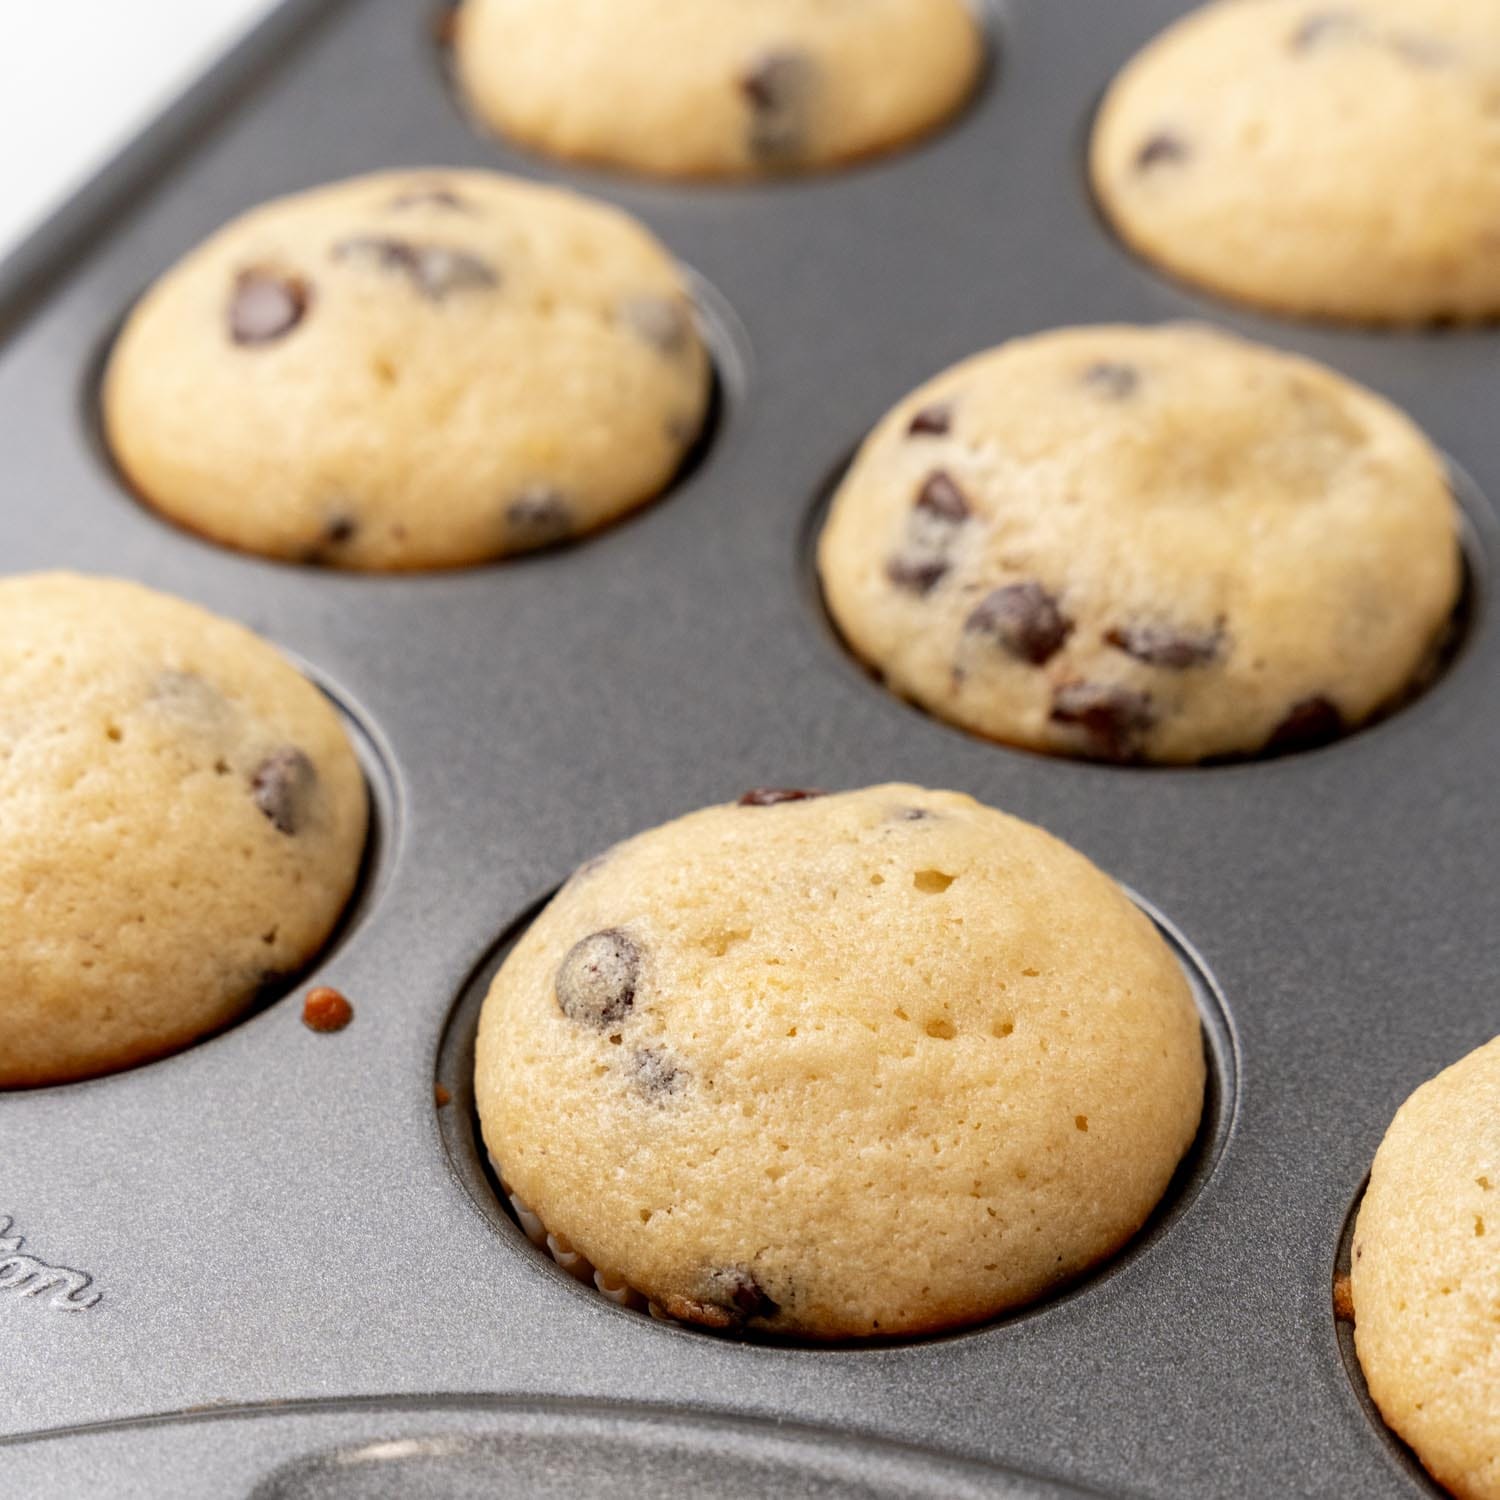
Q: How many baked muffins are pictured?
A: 7